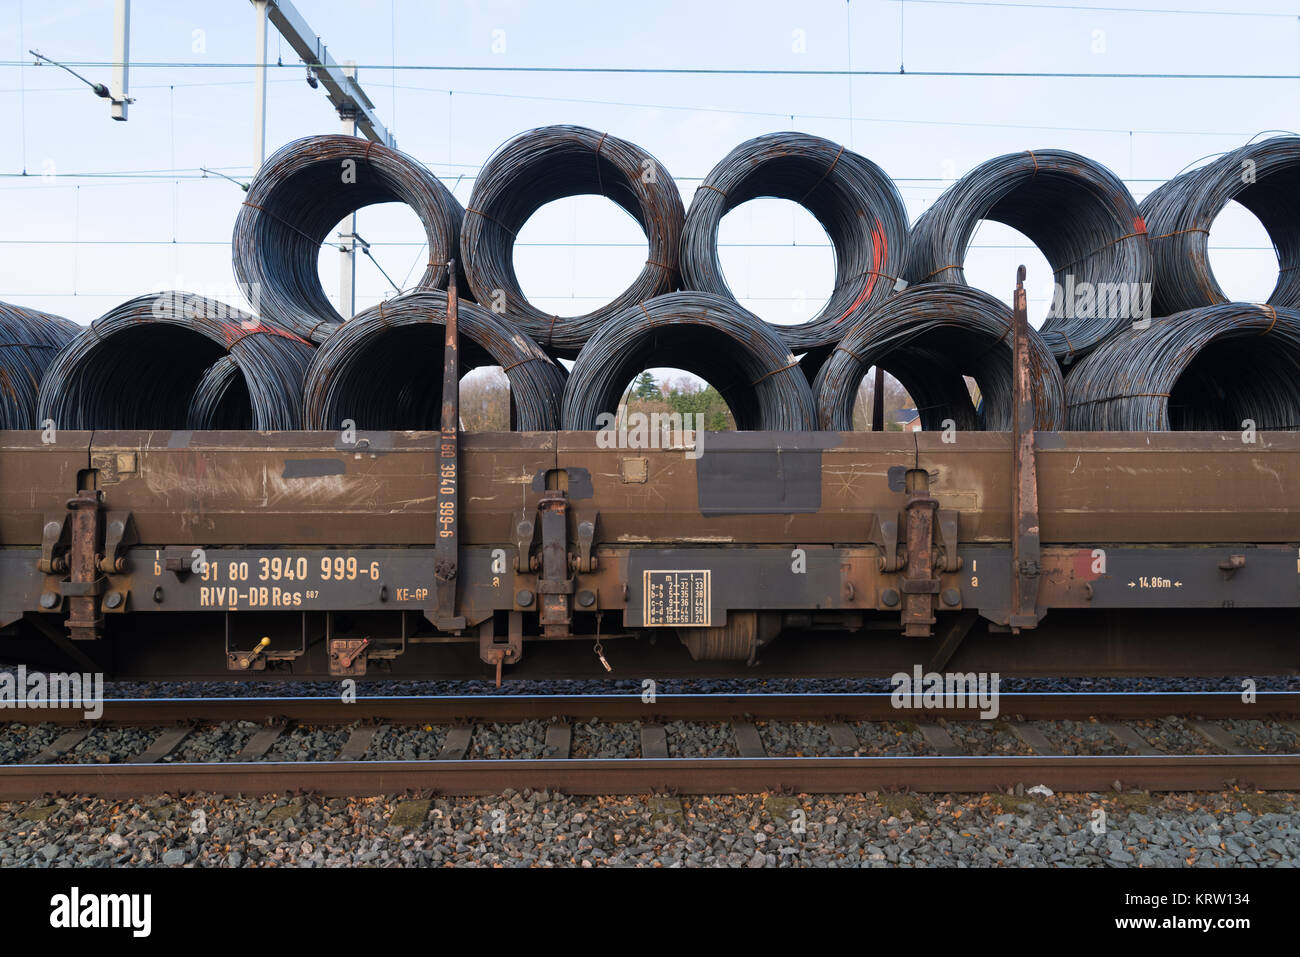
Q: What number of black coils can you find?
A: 11